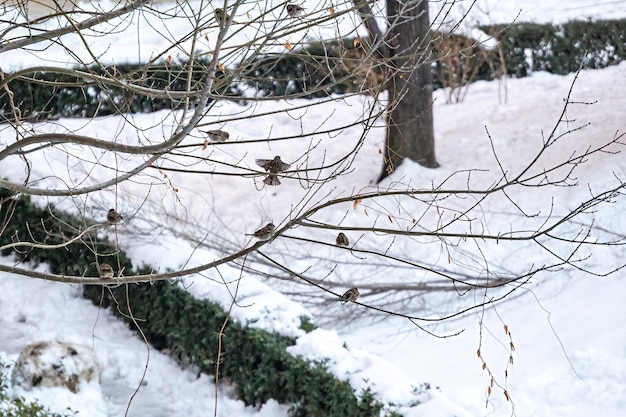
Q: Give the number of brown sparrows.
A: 9